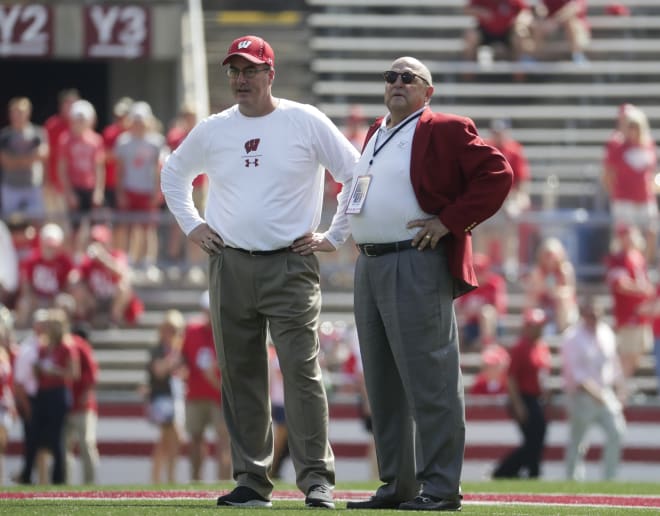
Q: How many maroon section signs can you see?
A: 2